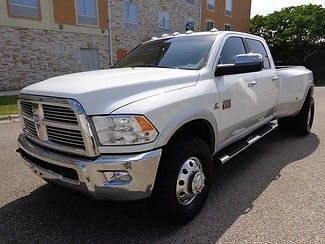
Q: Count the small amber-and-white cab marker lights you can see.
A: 5